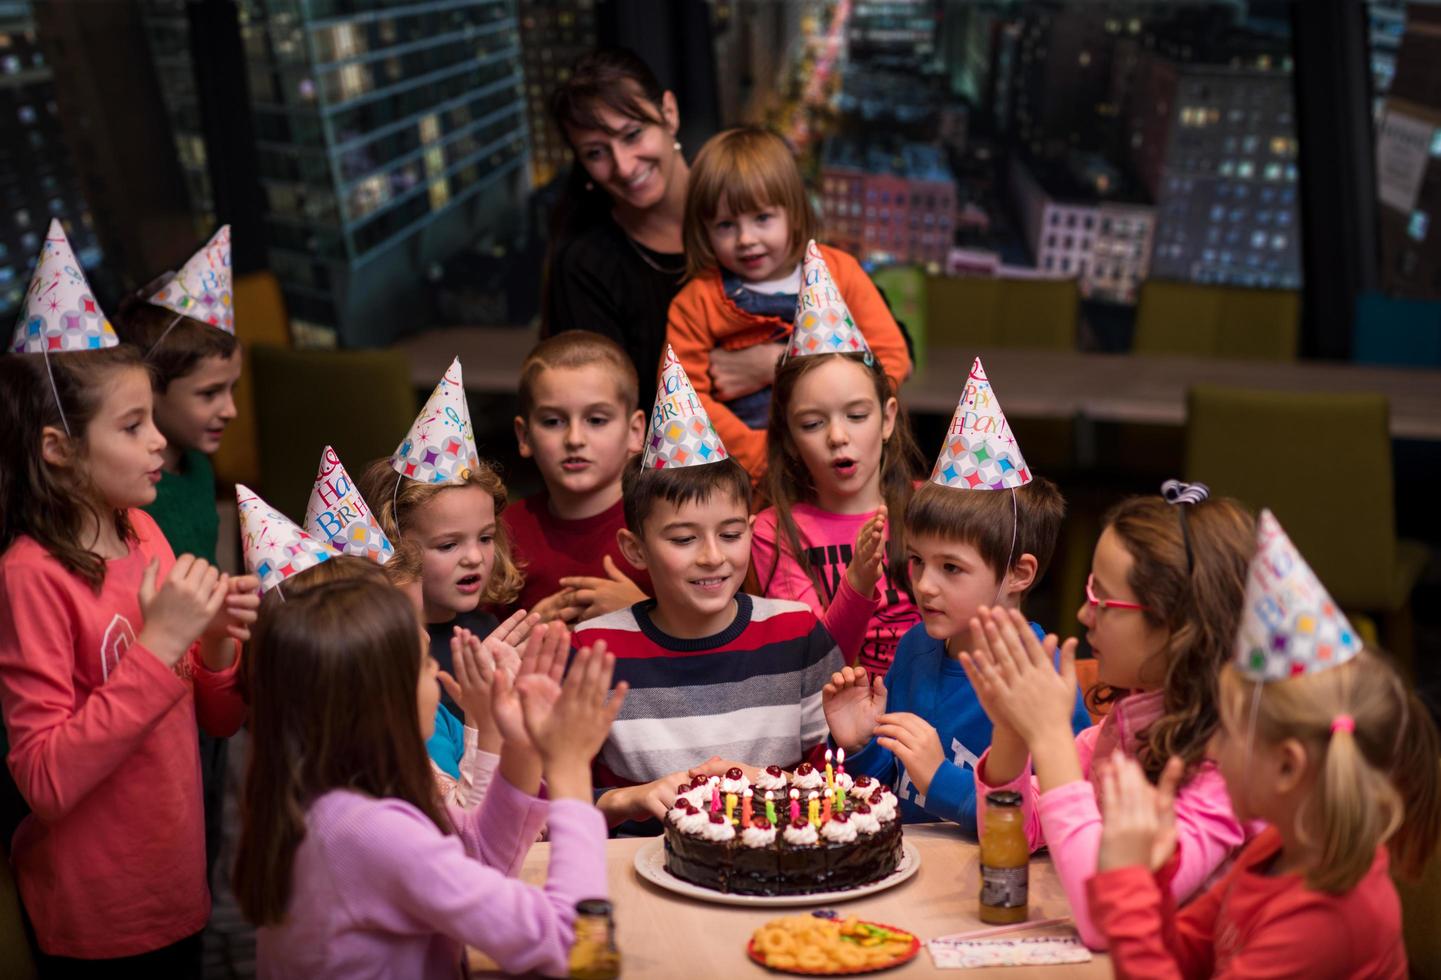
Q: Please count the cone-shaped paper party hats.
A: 9